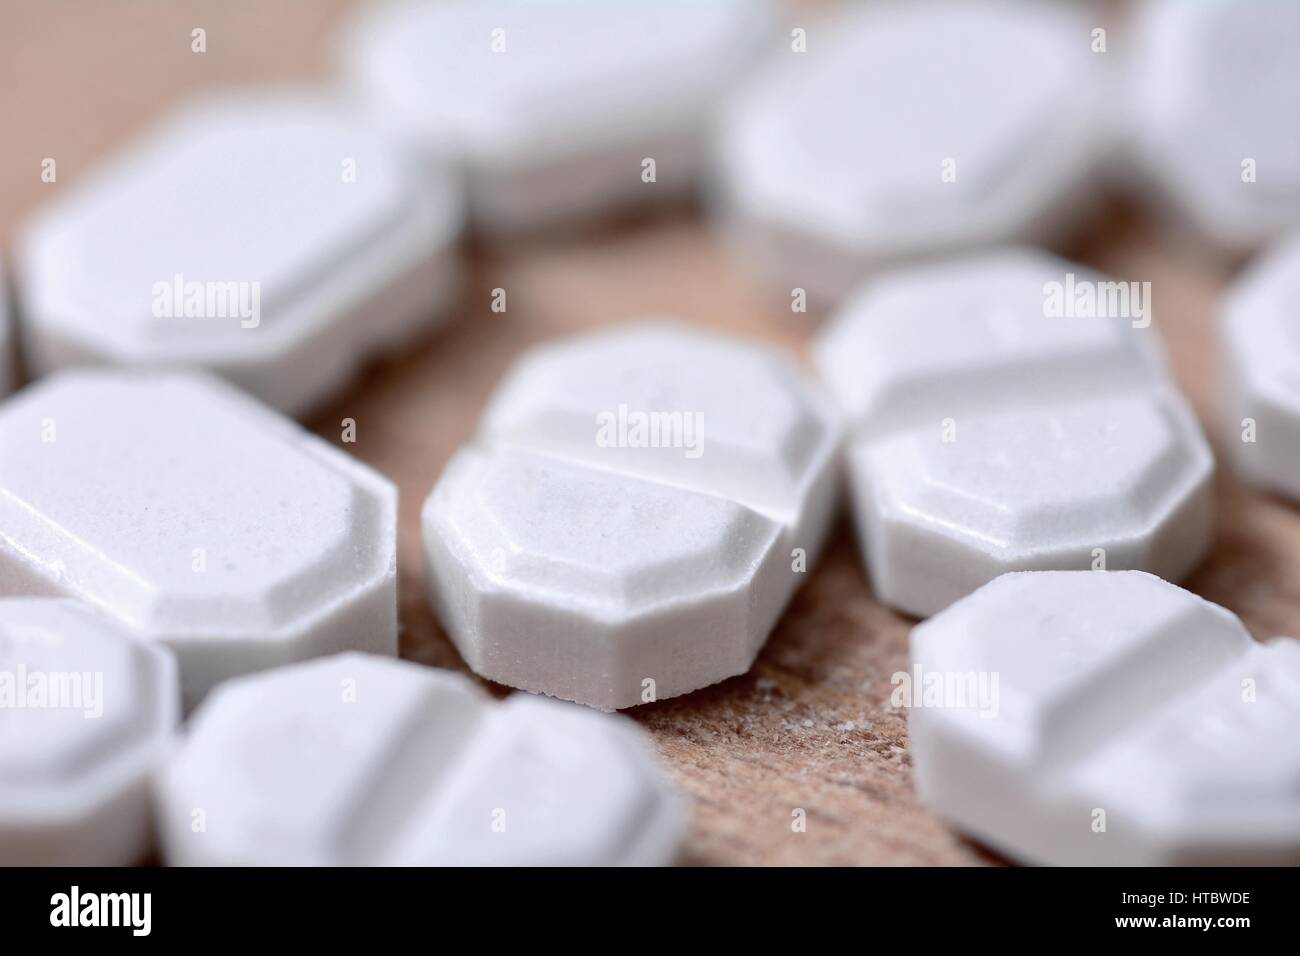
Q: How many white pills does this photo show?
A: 12